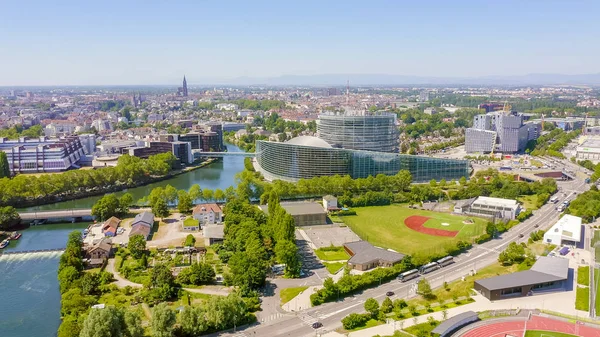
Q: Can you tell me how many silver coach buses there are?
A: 3